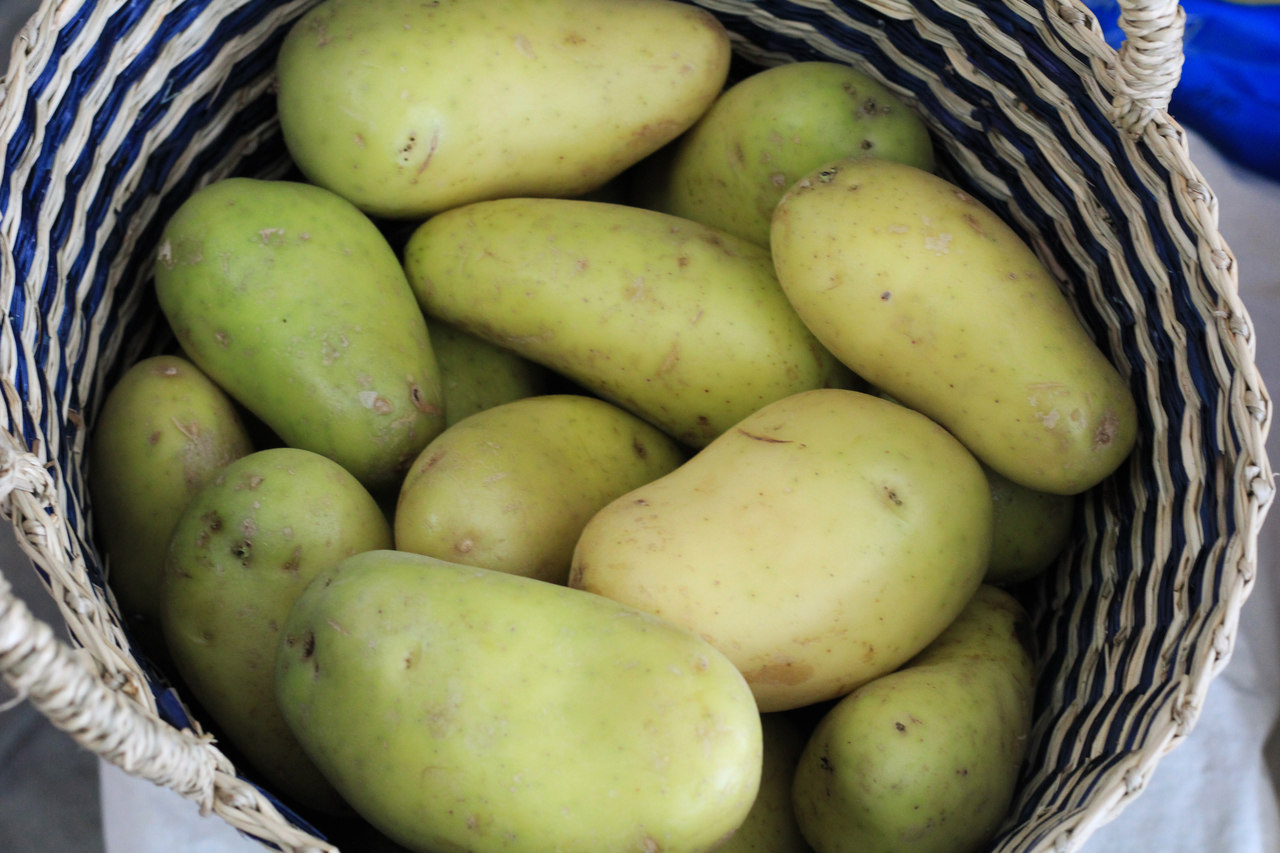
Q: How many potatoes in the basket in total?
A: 14